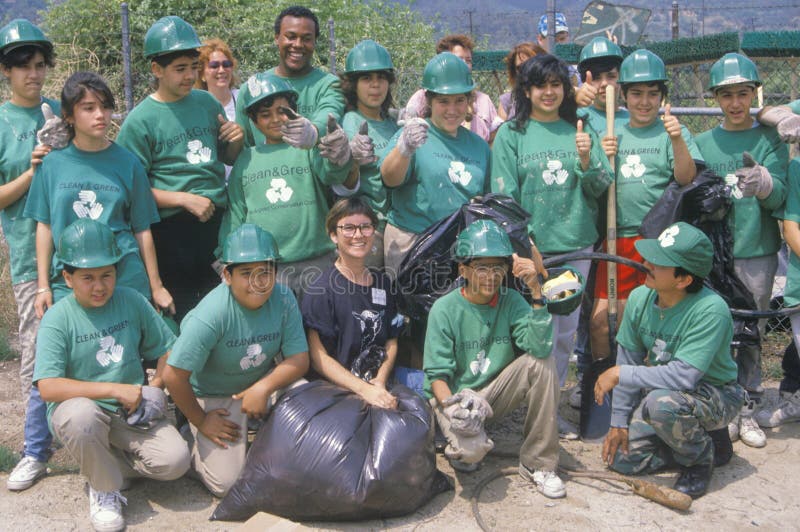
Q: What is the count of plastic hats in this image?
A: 12